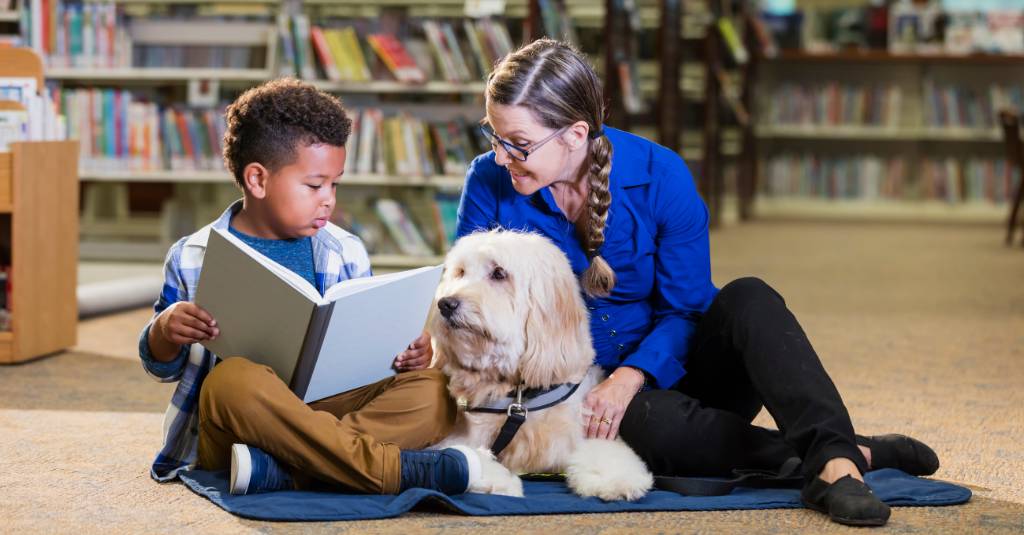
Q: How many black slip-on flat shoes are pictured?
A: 2